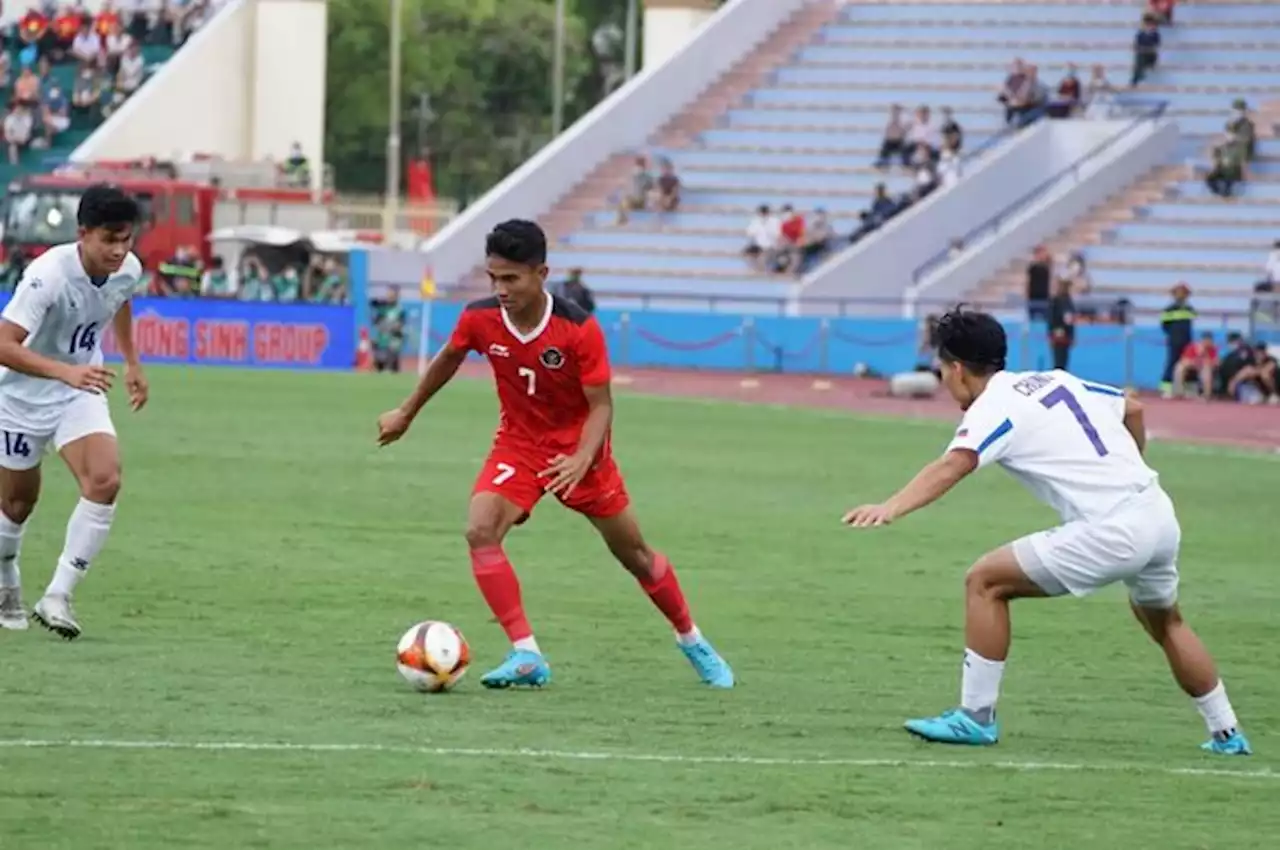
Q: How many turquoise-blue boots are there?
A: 4